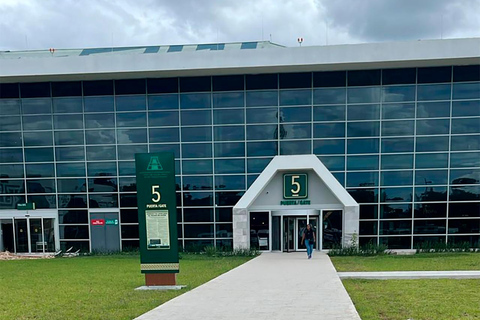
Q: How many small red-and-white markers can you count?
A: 2